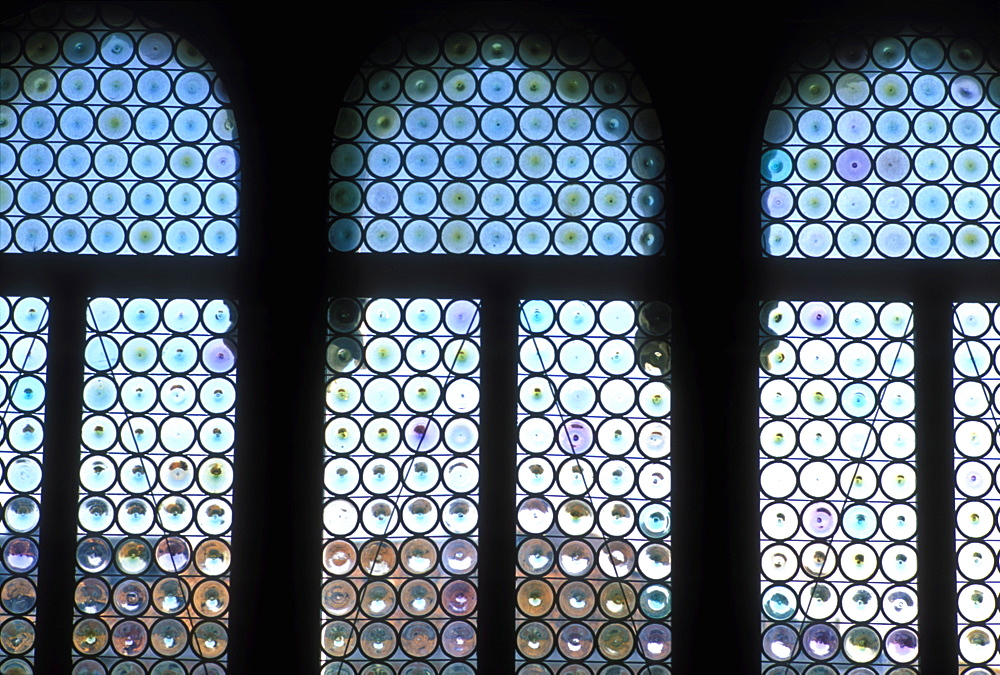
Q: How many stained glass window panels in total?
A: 9